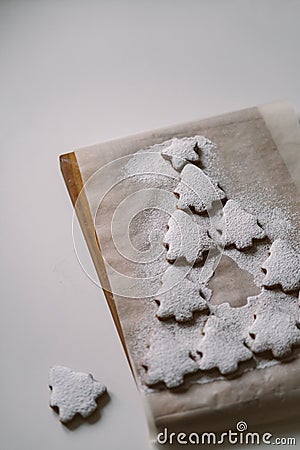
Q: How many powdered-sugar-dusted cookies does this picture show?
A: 10